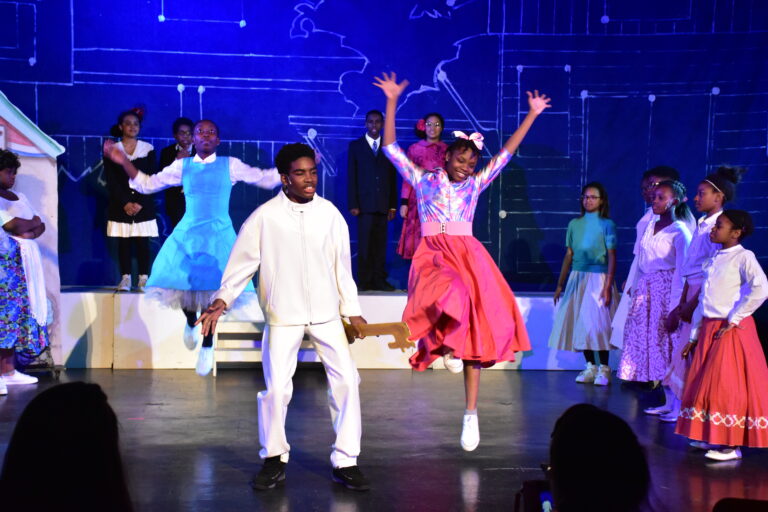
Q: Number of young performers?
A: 13